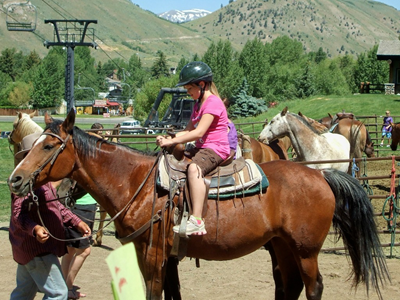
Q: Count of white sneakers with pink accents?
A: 1